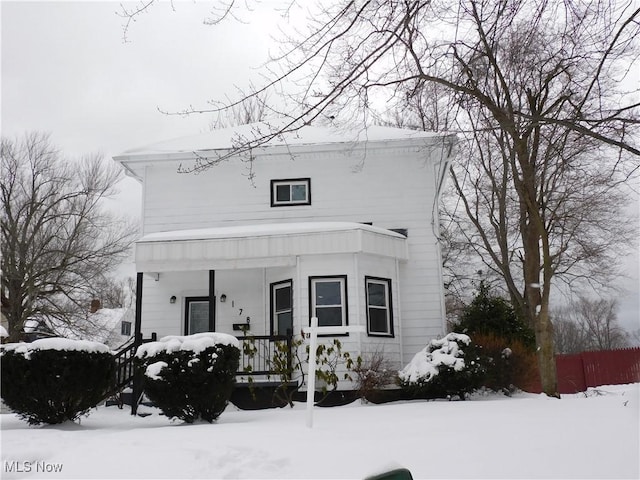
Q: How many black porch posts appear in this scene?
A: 2